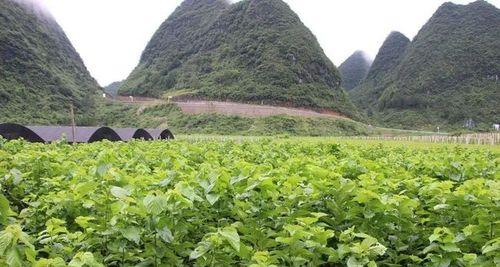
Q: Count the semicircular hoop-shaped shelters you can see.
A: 4